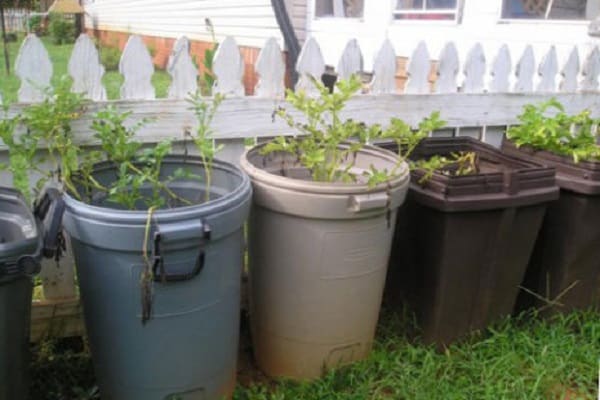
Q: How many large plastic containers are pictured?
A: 5